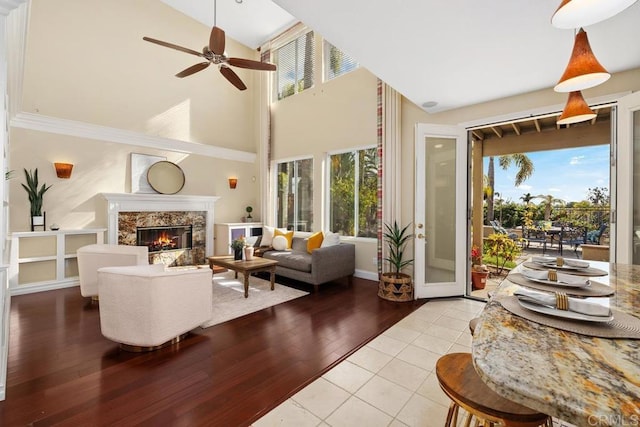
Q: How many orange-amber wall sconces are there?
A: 2